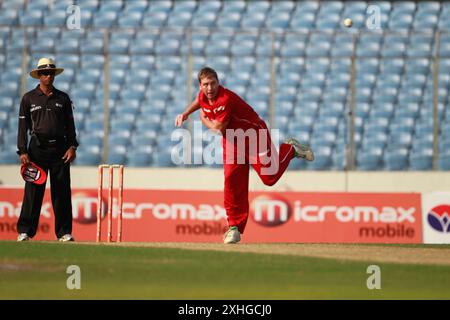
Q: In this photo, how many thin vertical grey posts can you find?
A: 6